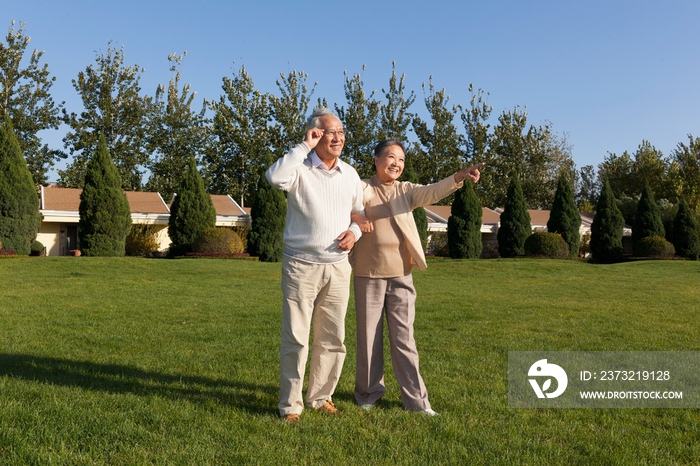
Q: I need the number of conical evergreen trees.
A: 11